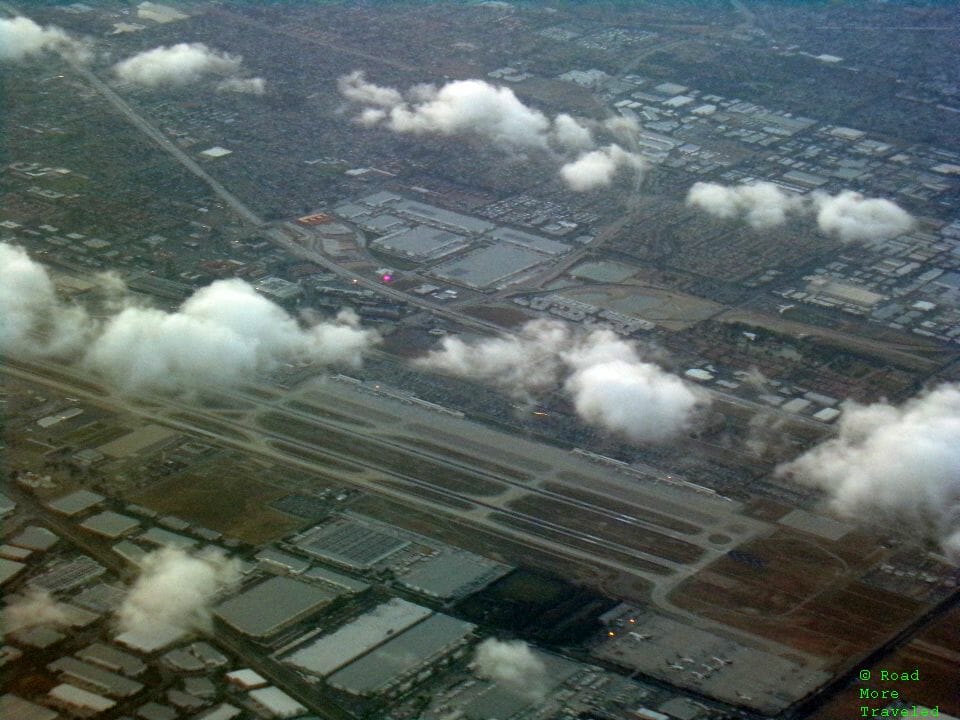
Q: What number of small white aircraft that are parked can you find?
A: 7